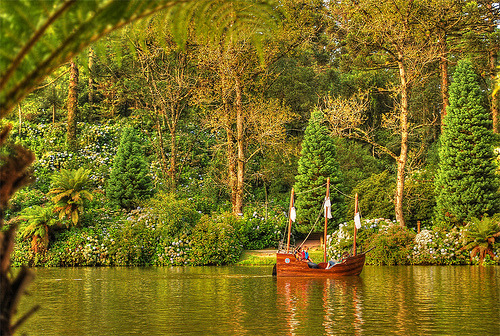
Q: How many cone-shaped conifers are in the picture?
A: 3